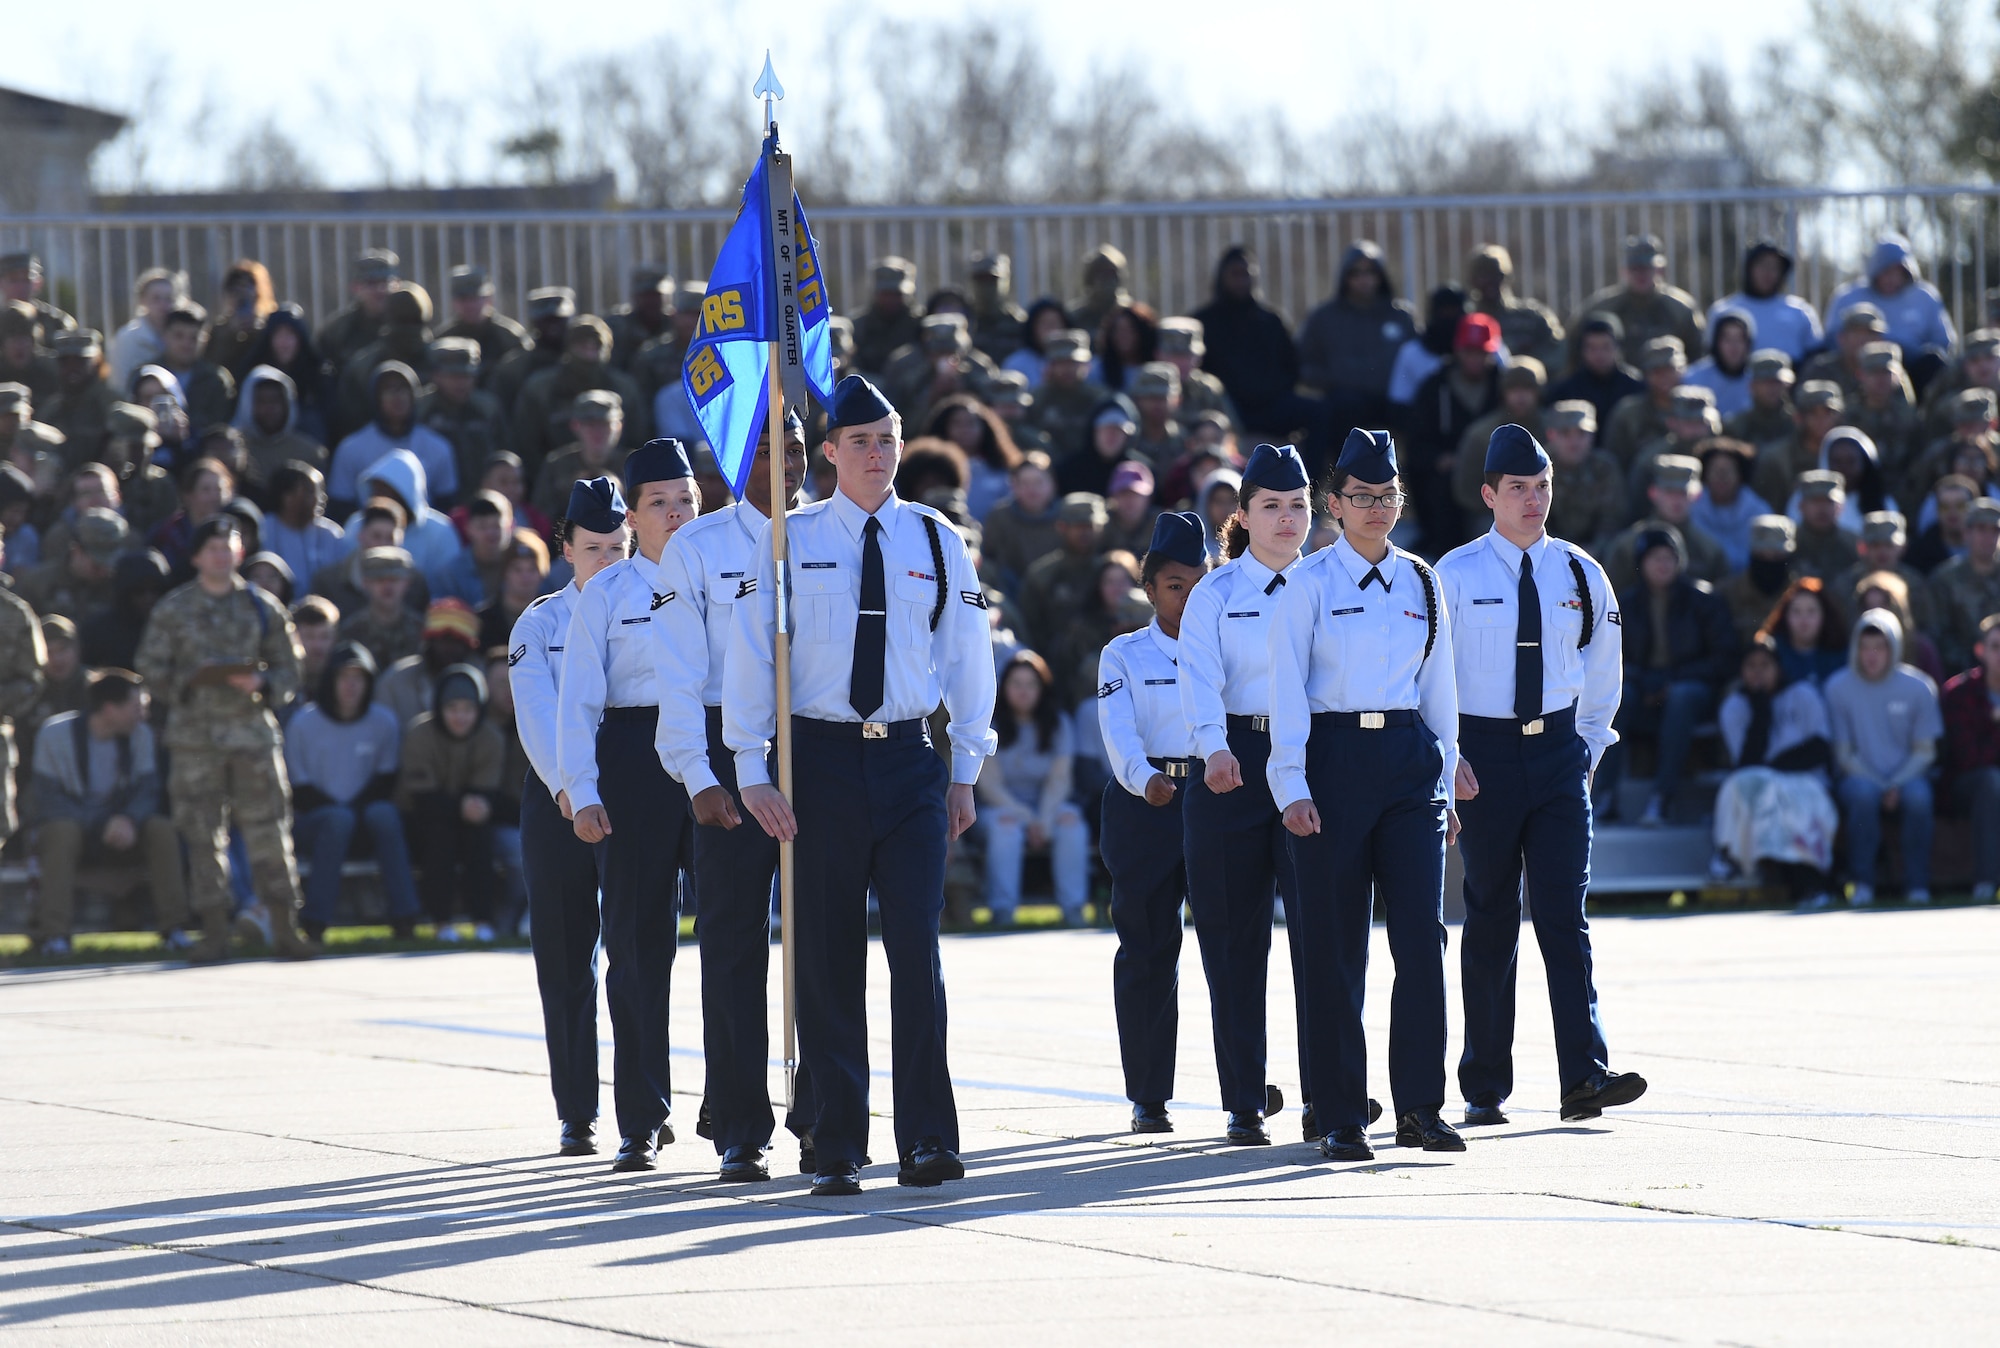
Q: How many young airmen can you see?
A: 8